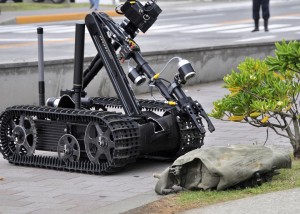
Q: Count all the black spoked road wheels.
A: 3